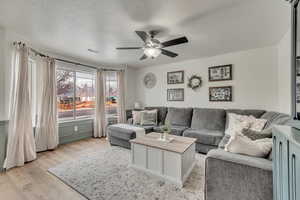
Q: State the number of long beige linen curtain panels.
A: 4